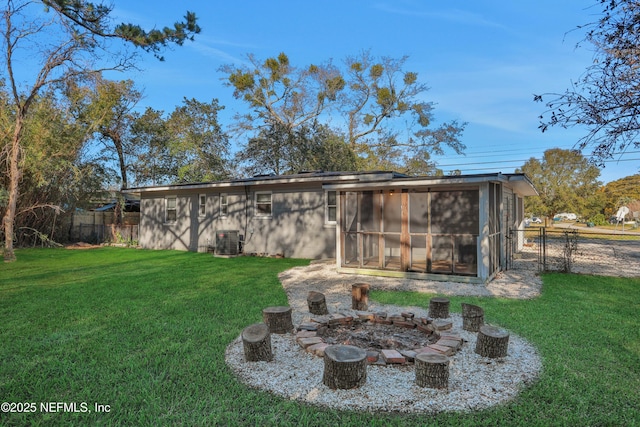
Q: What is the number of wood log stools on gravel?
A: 9